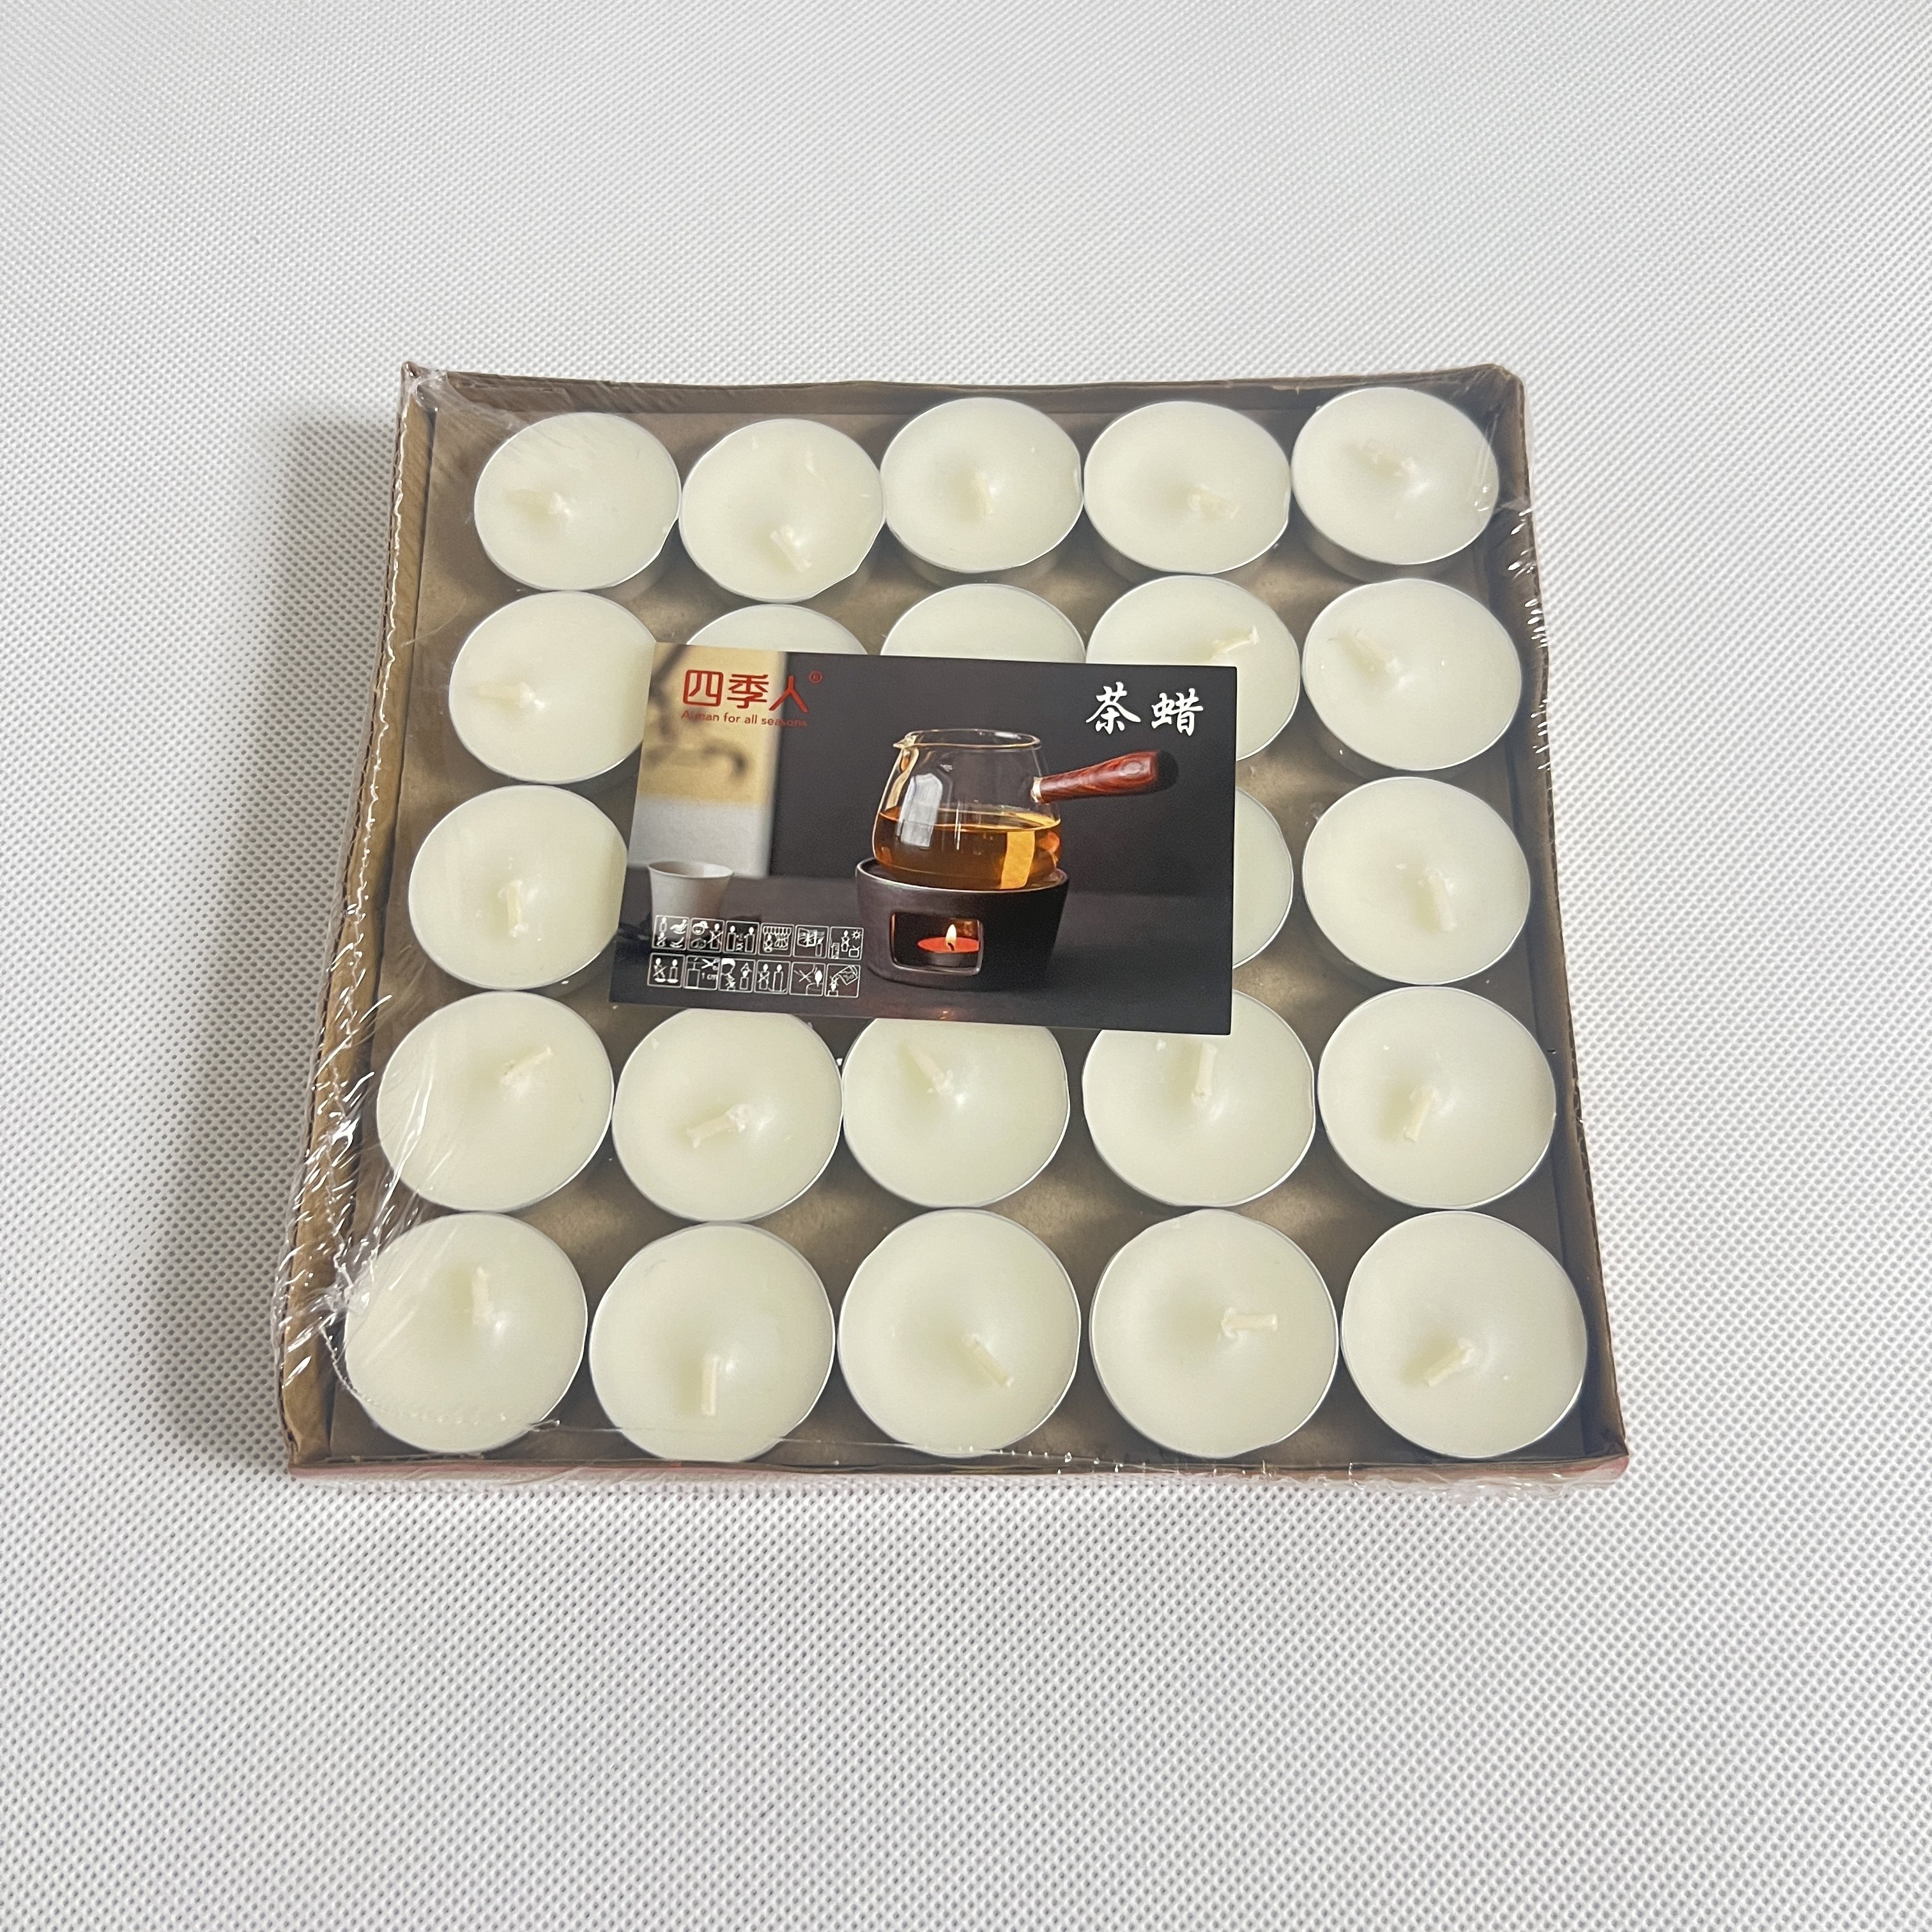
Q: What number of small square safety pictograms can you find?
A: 12